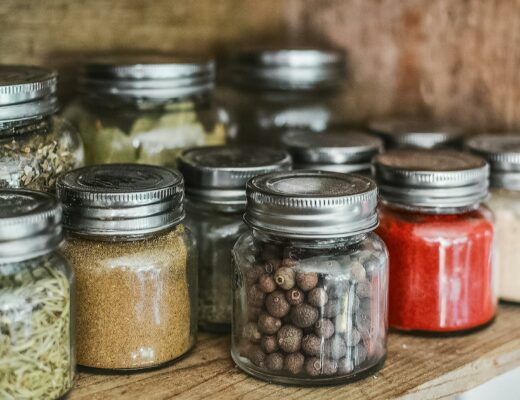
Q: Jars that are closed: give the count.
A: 11